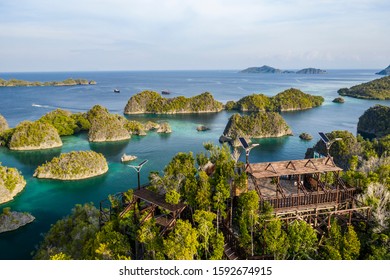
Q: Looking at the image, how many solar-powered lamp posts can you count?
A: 3